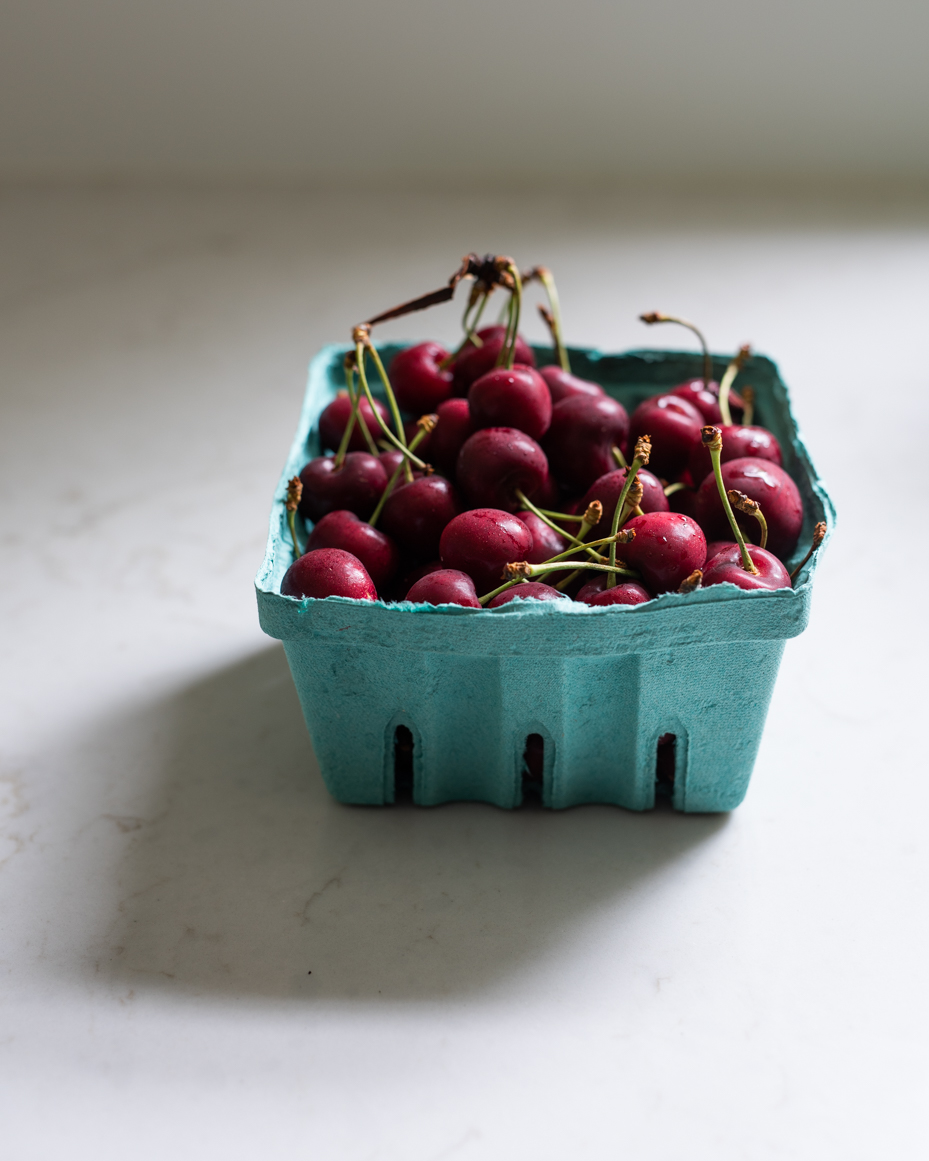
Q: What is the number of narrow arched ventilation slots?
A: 3